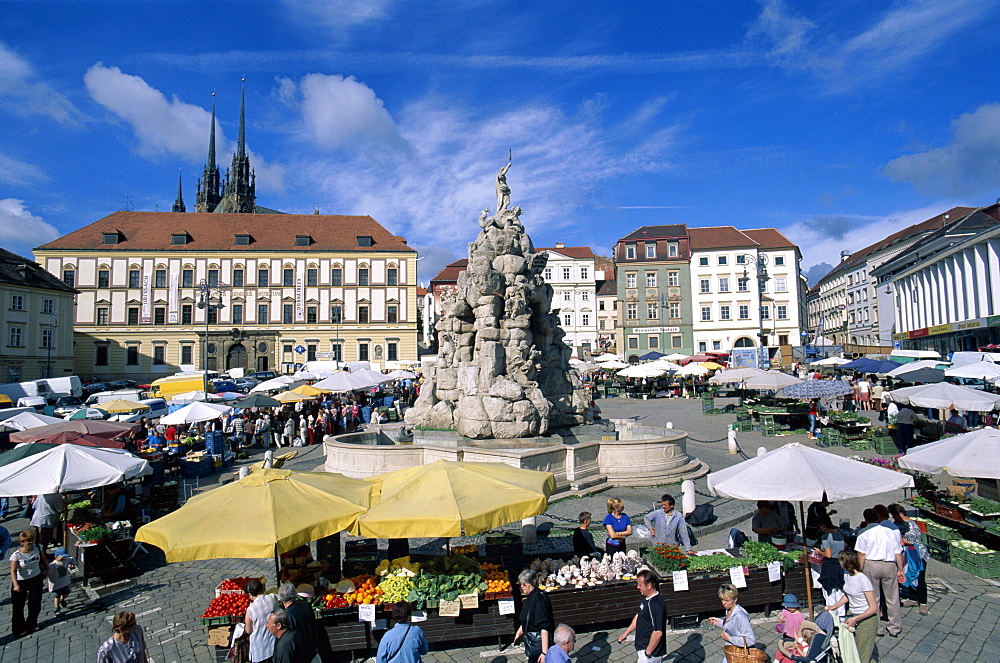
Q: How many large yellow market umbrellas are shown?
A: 2